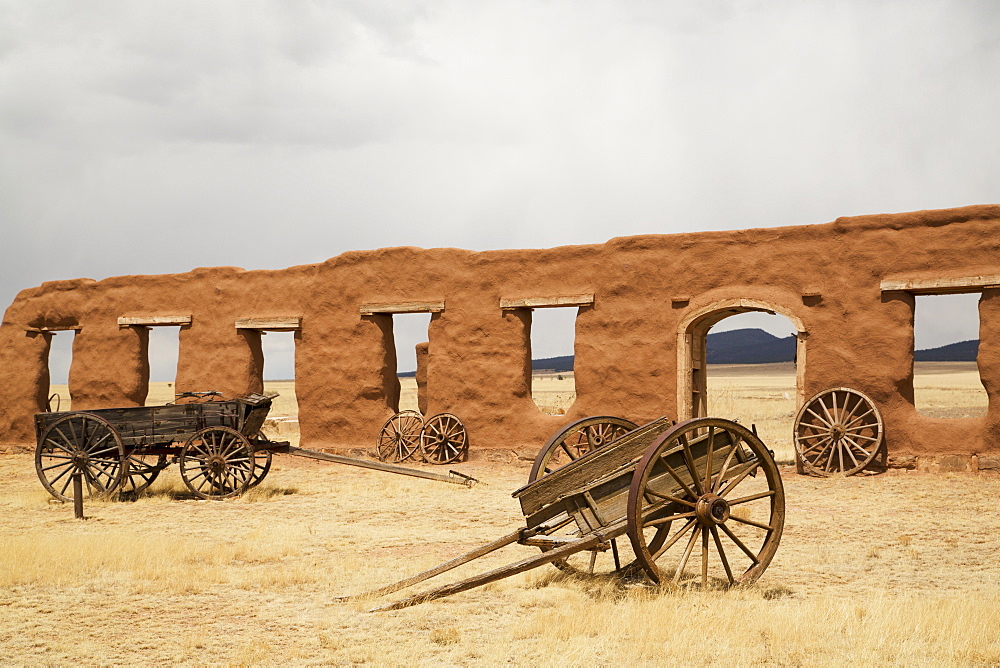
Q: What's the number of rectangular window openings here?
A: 6